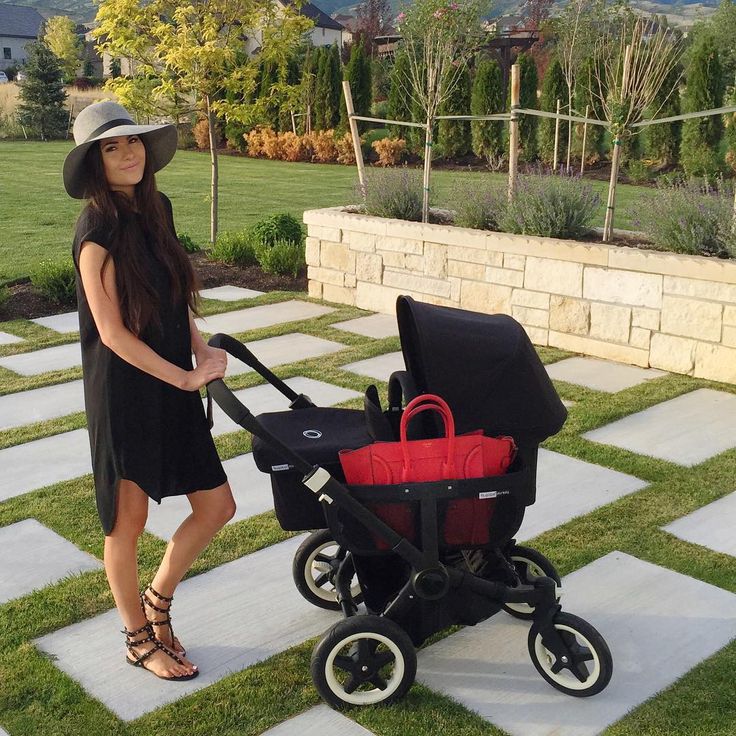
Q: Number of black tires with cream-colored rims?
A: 4